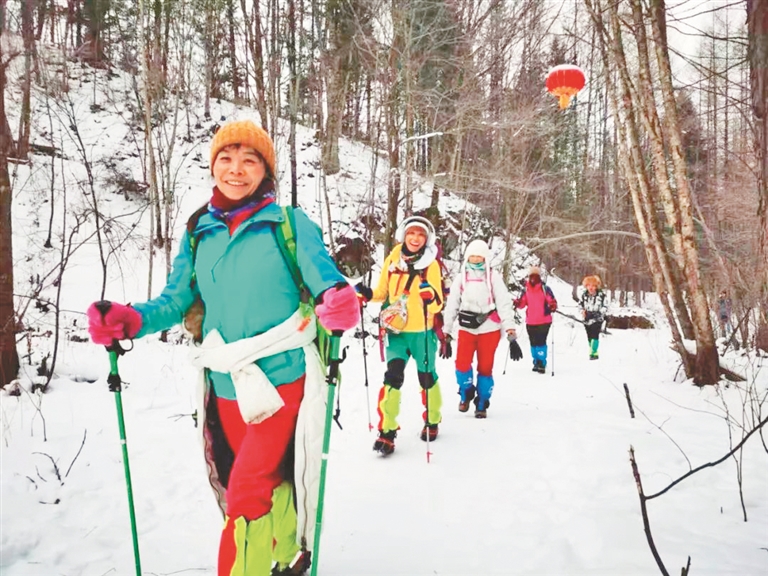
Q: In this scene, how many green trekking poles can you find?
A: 2